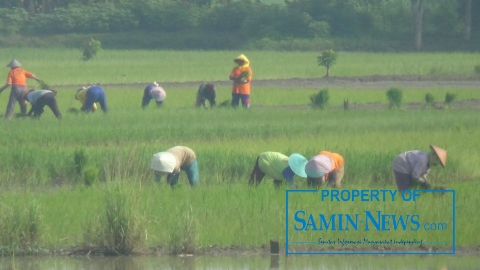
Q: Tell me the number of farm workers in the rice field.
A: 10